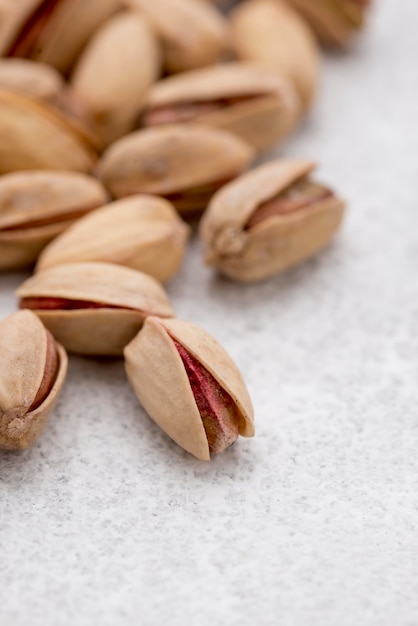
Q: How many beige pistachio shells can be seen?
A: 15